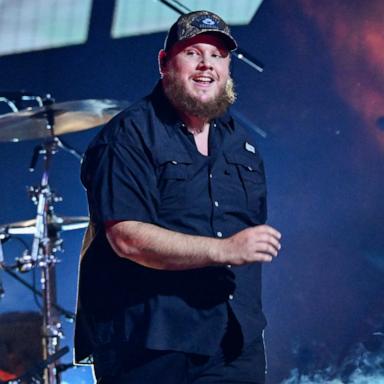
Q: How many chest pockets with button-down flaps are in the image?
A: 2